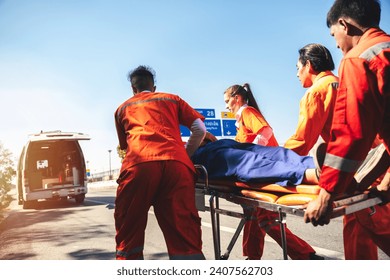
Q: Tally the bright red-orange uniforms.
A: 4